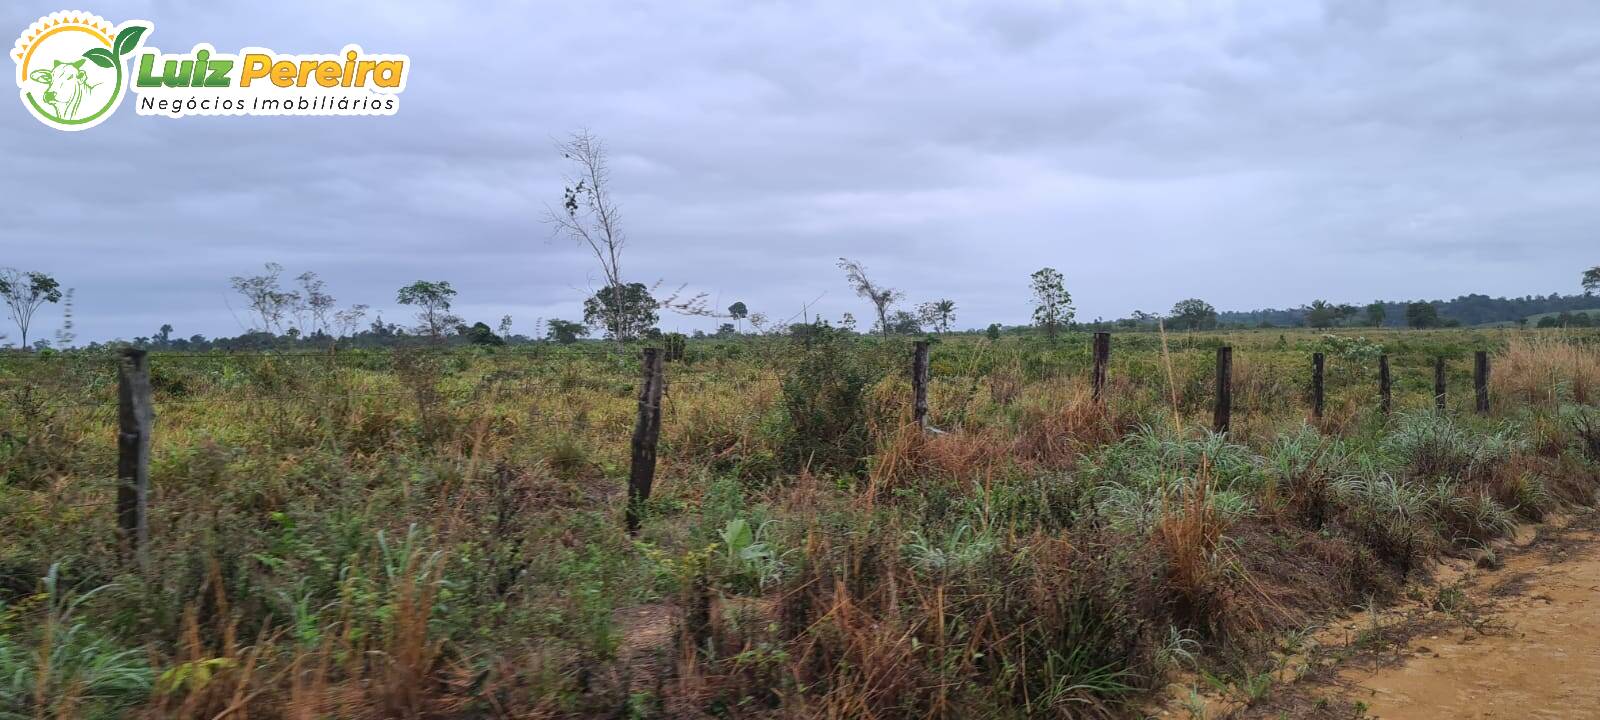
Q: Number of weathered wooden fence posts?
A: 9